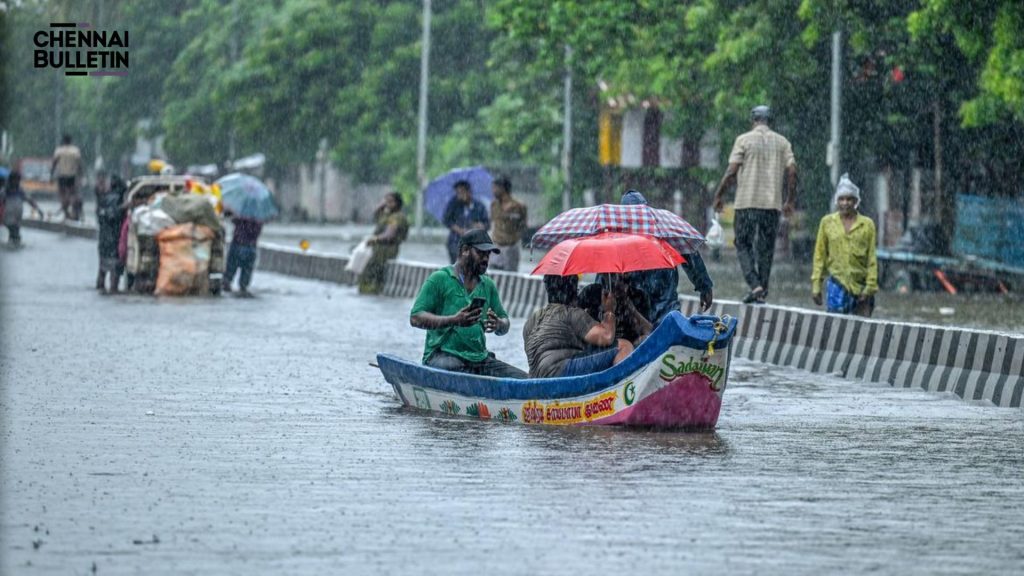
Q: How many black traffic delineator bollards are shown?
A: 0